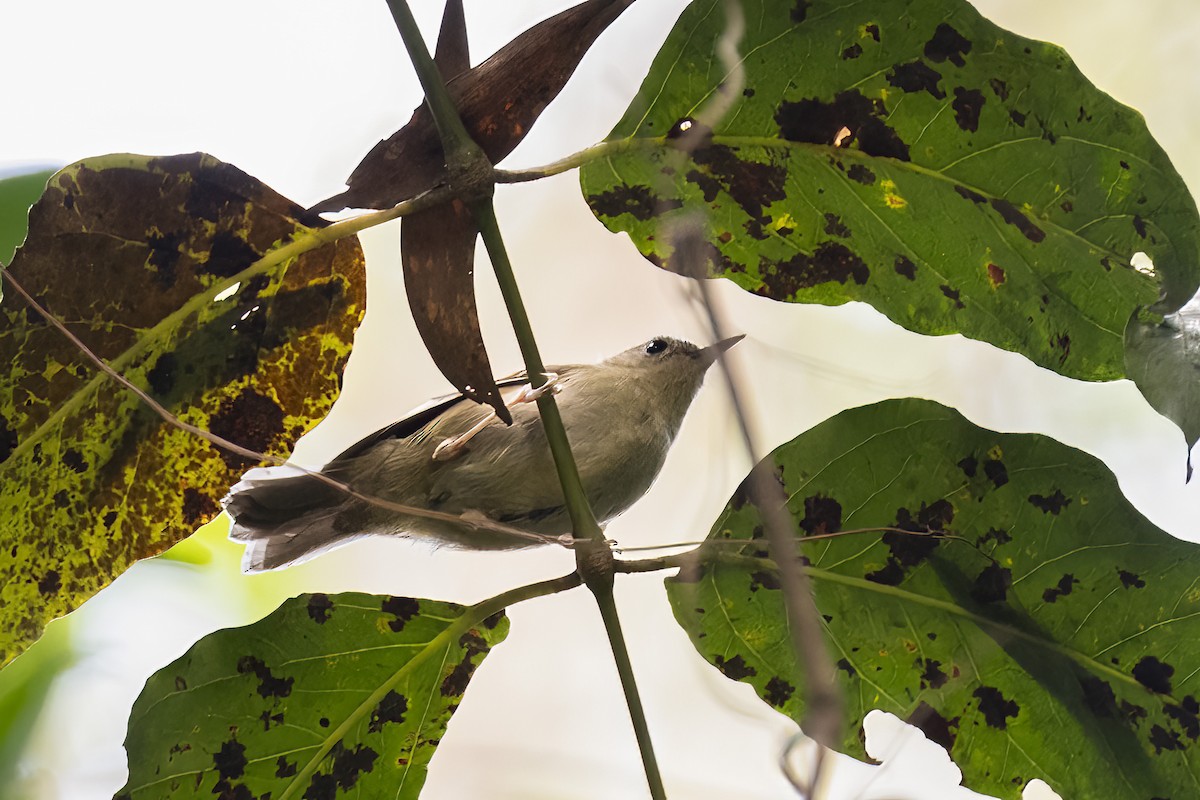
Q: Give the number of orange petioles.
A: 0